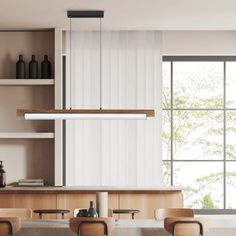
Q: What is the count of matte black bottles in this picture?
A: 3